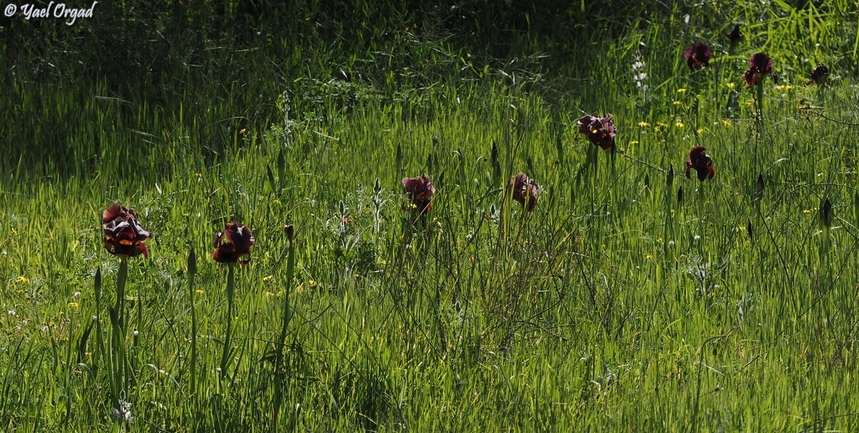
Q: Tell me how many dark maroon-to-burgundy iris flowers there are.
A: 10